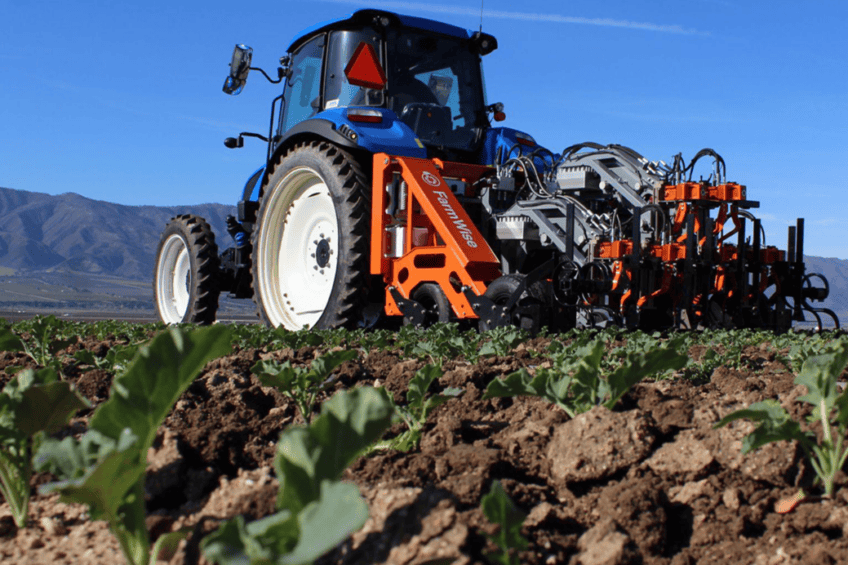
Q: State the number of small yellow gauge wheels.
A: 0